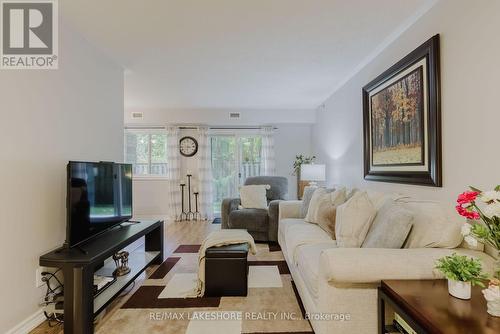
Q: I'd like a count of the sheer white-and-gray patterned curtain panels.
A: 3